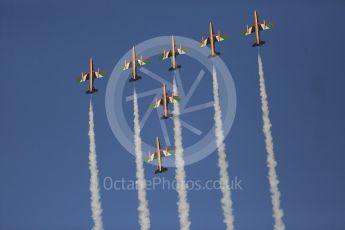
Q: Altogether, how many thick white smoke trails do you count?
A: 5